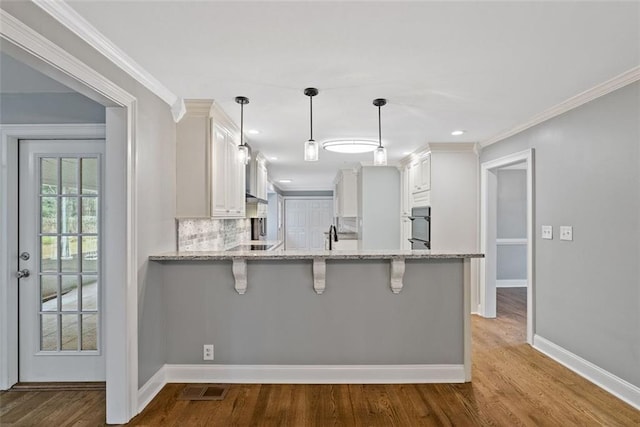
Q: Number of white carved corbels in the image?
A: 3